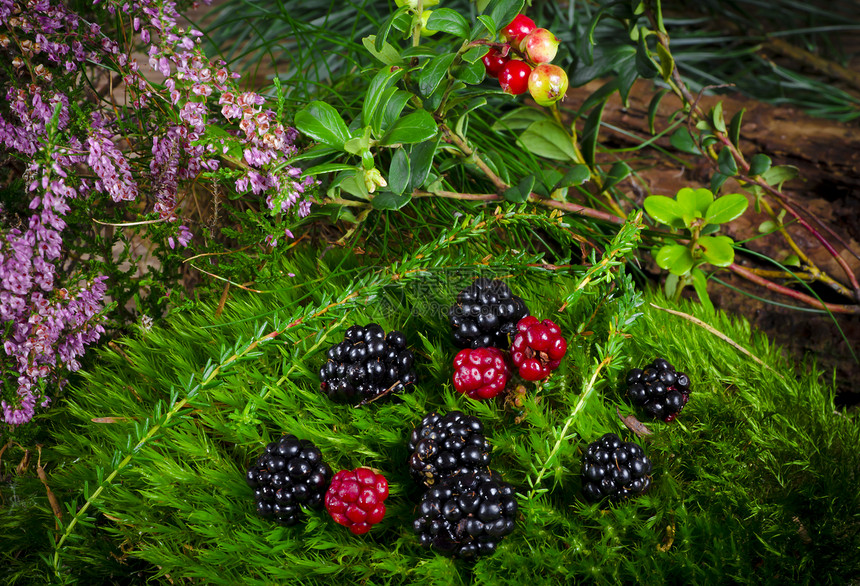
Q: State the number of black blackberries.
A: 7